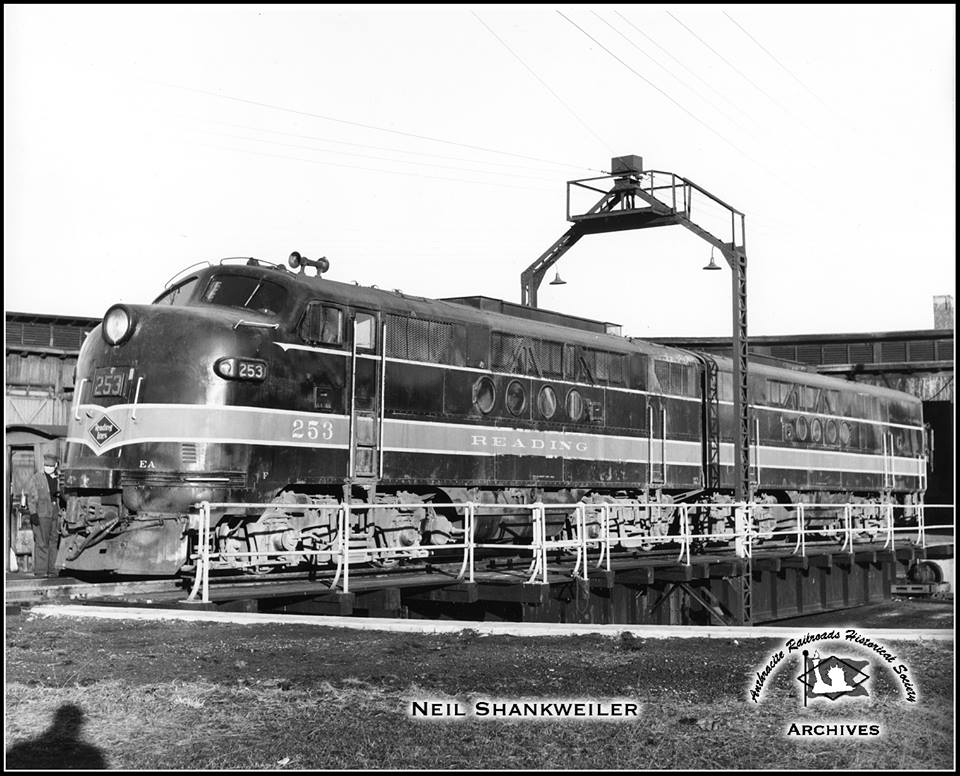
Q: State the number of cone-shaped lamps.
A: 2